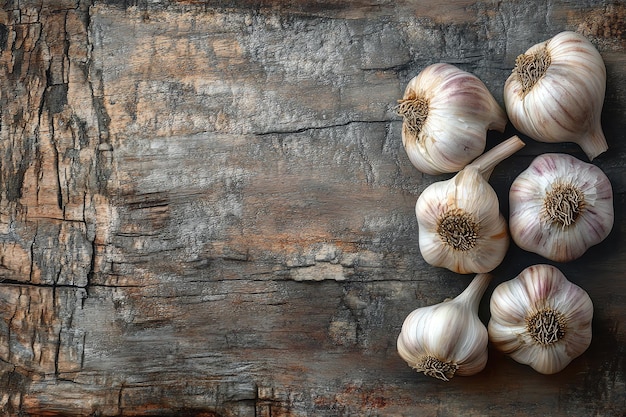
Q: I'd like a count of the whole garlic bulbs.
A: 6